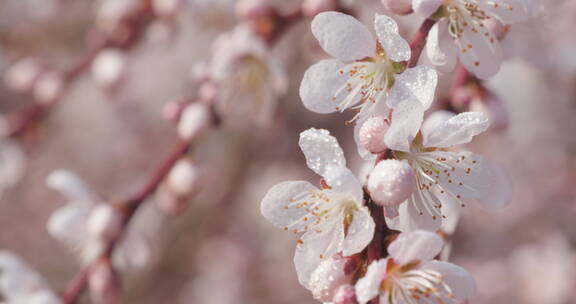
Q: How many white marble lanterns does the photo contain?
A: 0